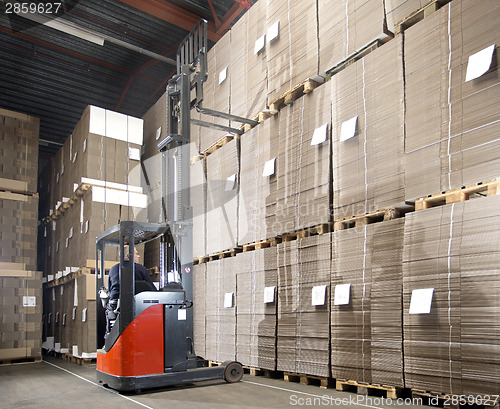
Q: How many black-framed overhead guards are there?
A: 1